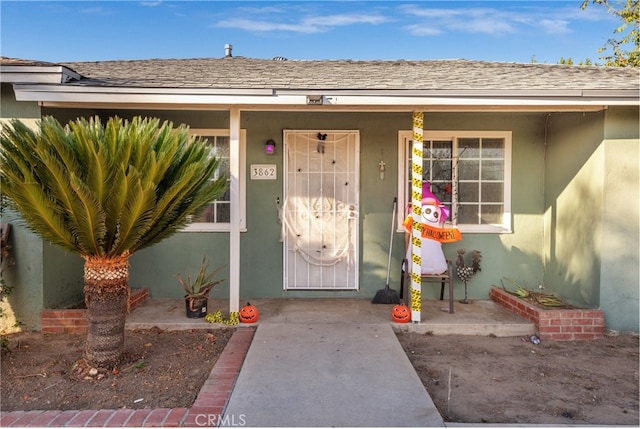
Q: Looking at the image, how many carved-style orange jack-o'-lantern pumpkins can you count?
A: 2